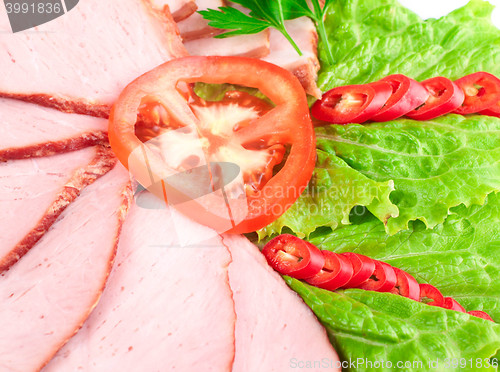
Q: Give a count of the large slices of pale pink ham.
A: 6